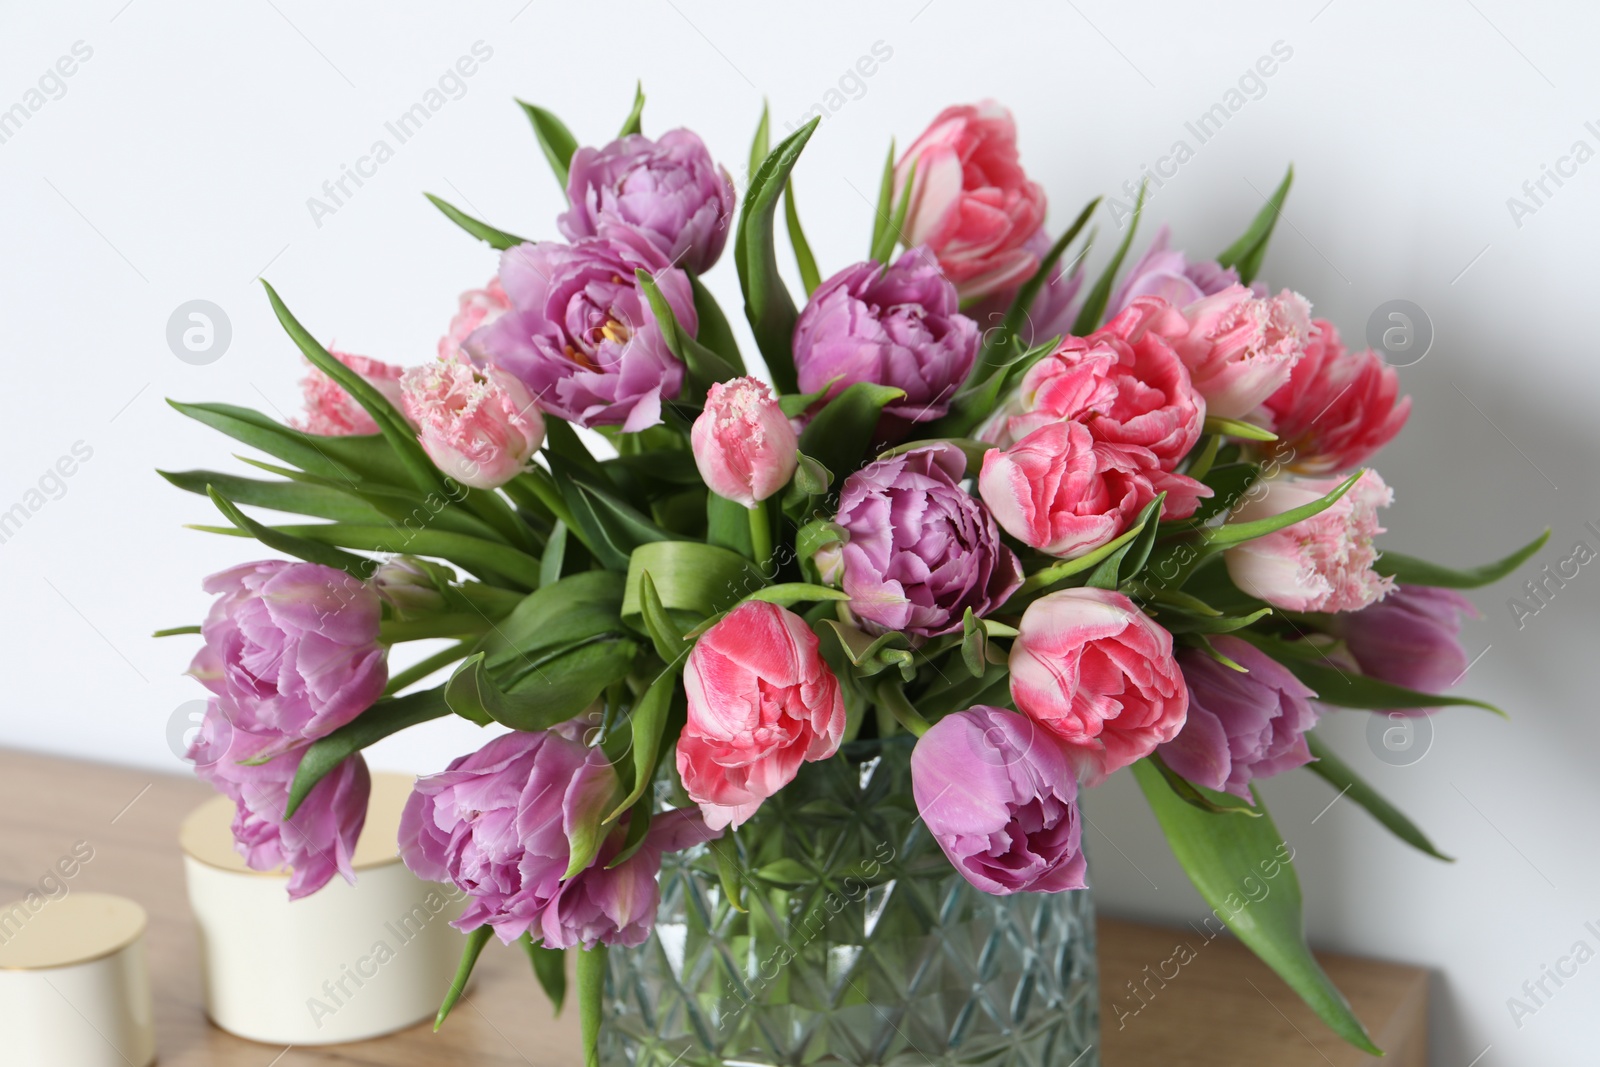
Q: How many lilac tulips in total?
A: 13